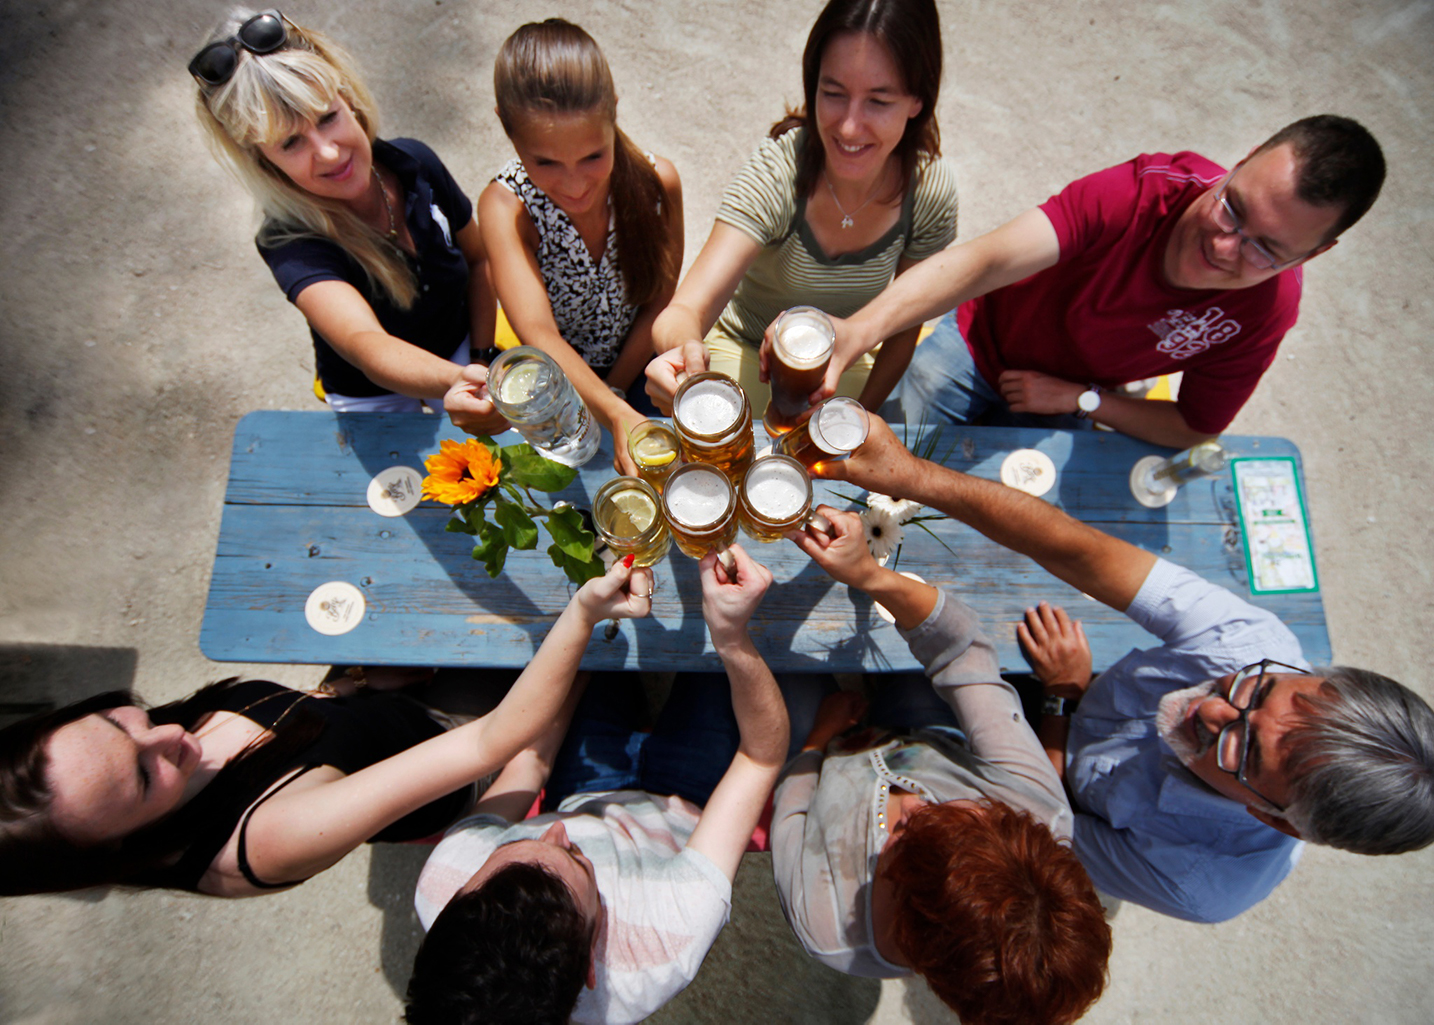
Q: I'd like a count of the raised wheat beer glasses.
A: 2